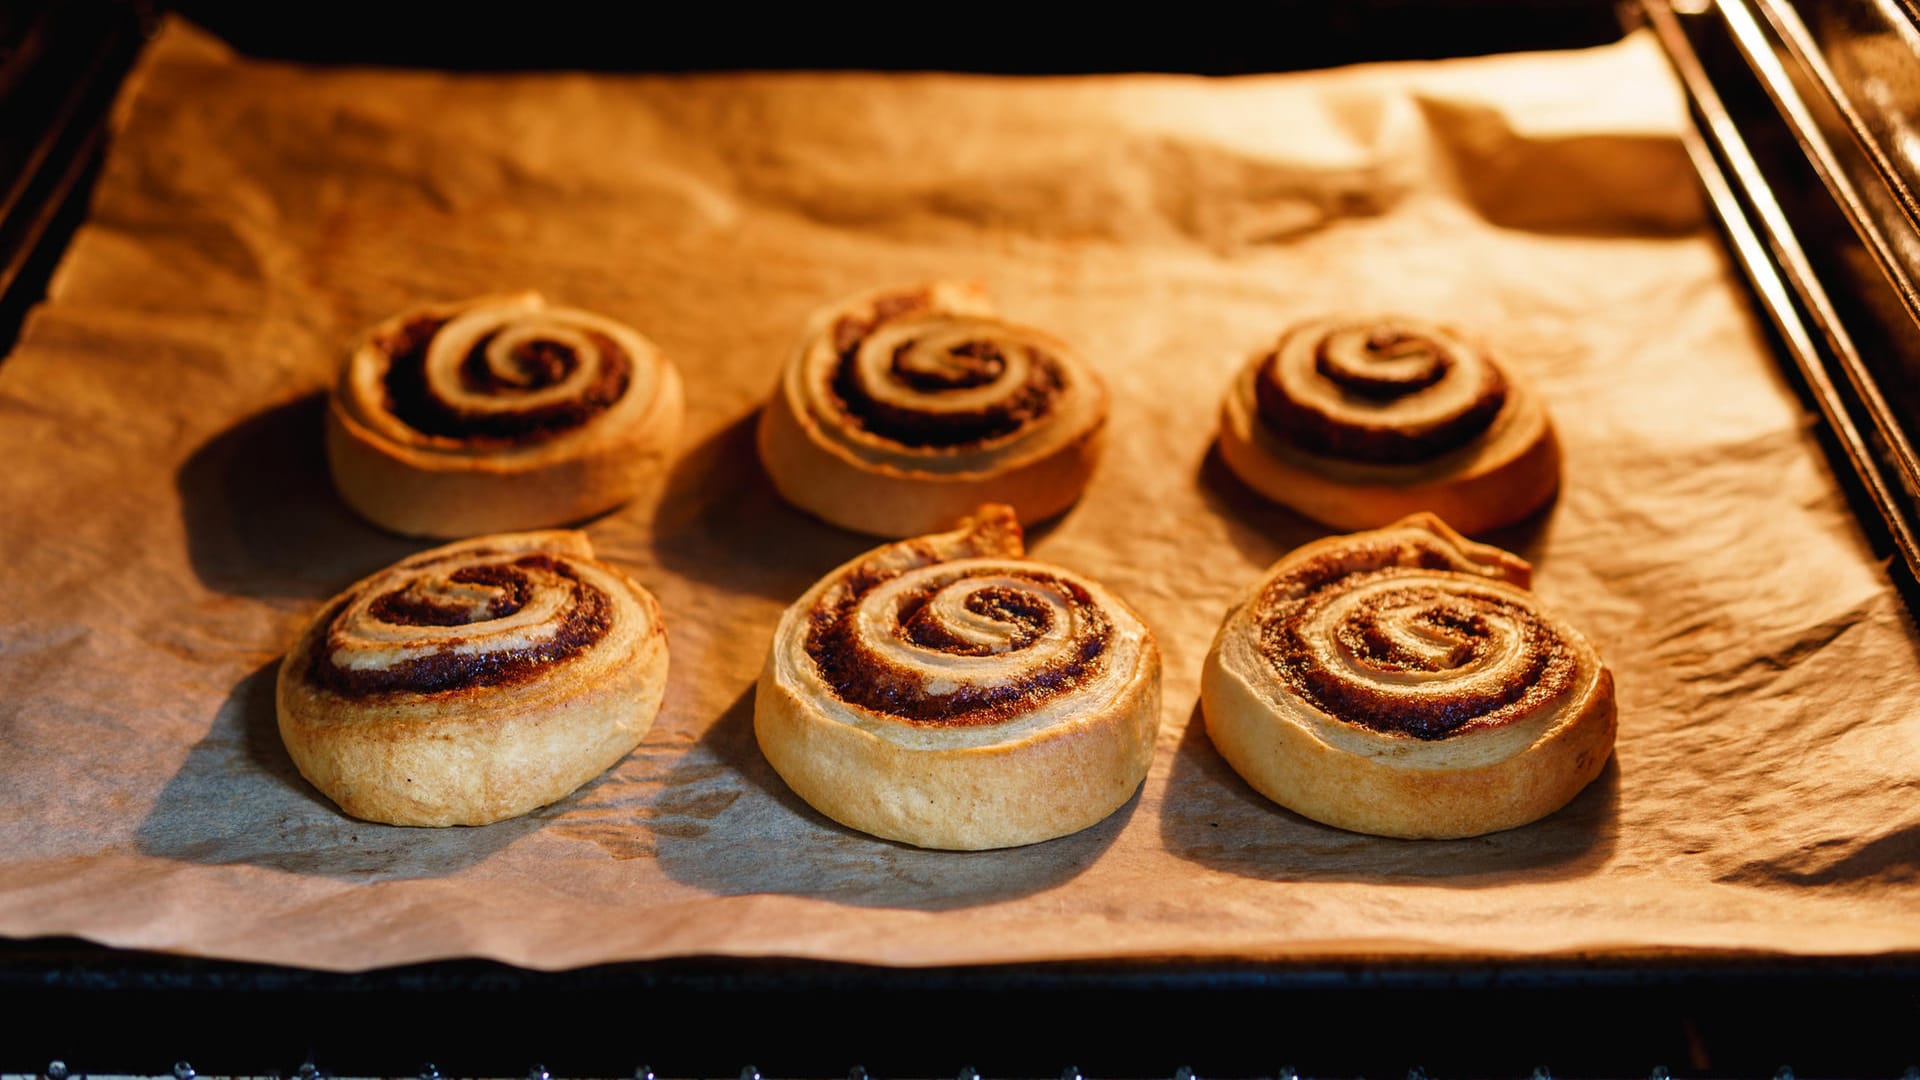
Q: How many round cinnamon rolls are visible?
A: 6